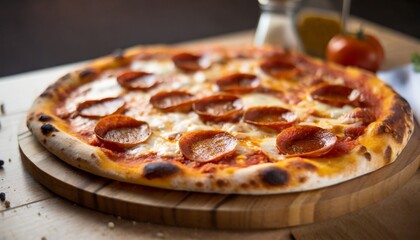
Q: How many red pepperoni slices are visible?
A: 12